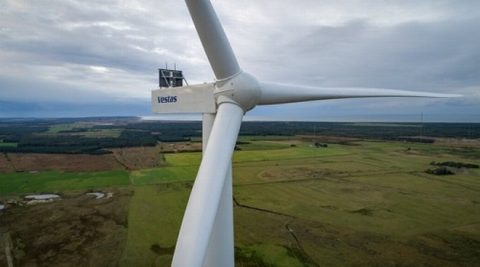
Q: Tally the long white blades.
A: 3